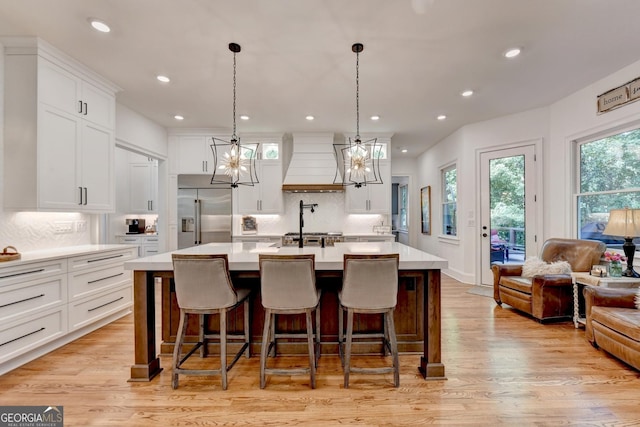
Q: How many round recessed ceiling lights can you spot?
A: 10